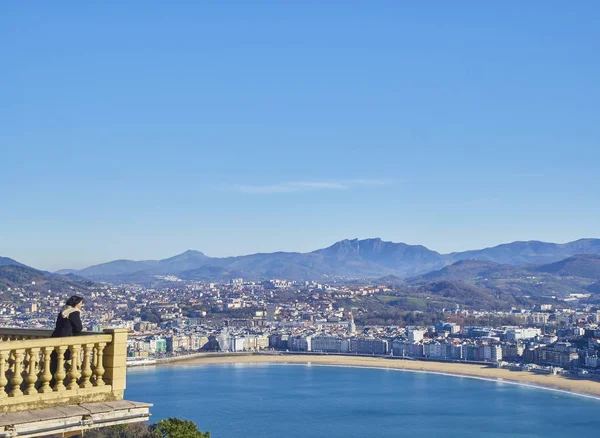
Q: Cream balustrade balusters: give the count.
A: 8